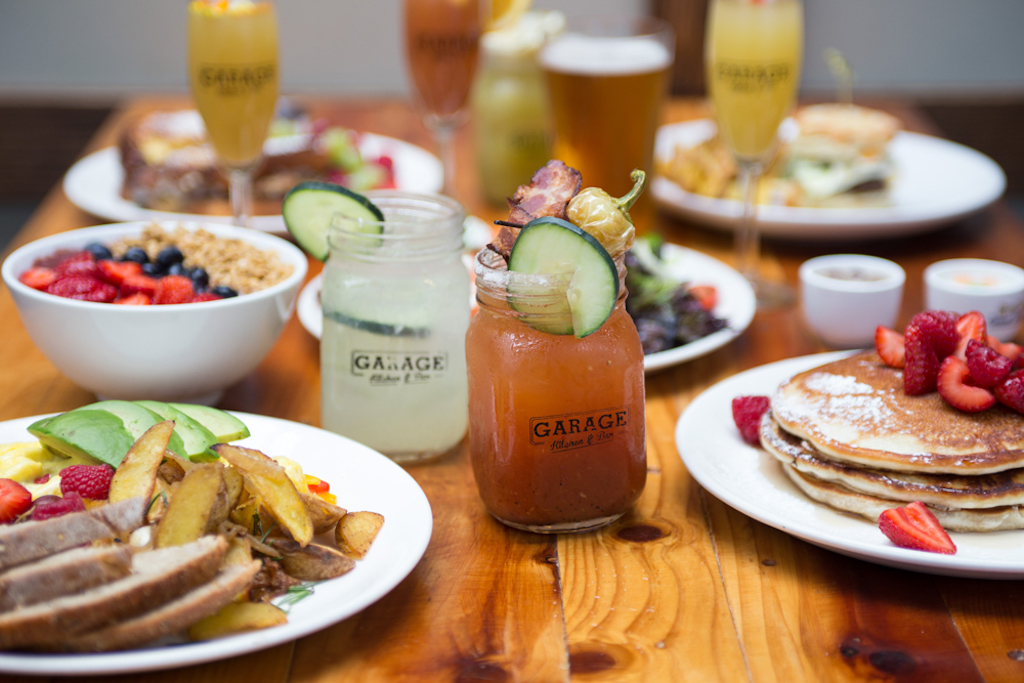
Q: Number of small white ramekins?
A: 2